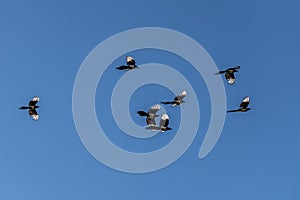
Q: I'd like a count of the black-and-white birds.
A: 7